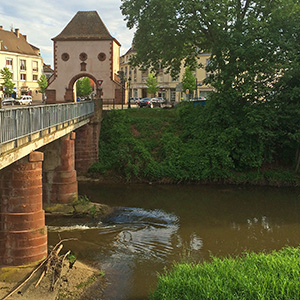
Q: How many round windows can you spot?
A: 3